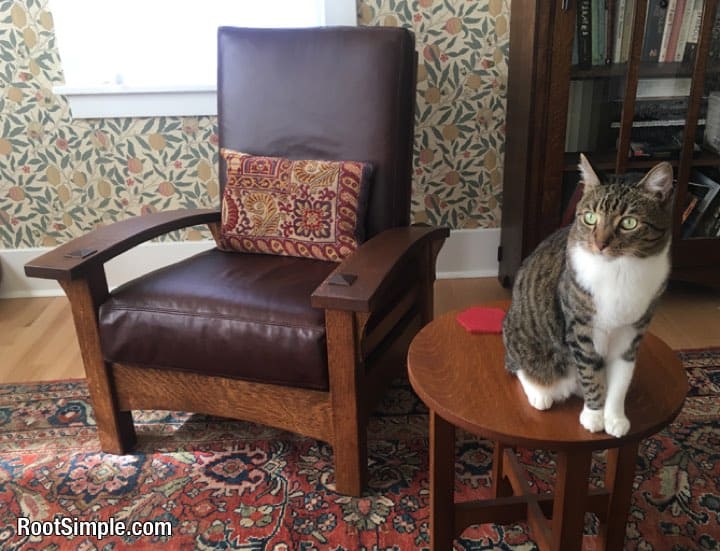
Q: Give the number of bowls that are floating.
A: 0